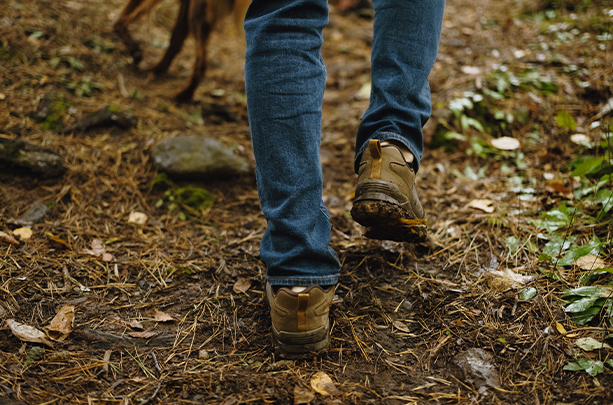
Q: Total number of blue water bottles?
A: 0